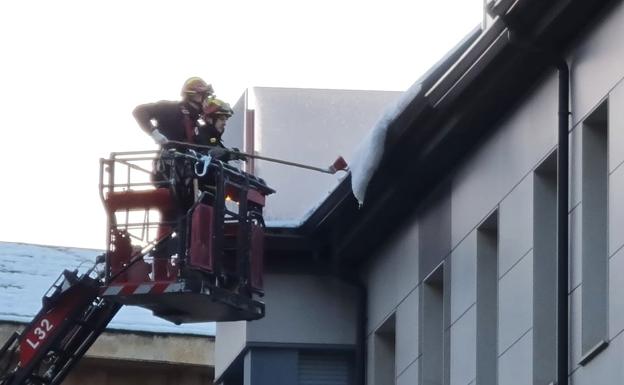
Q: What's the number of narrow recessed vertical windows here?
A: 5